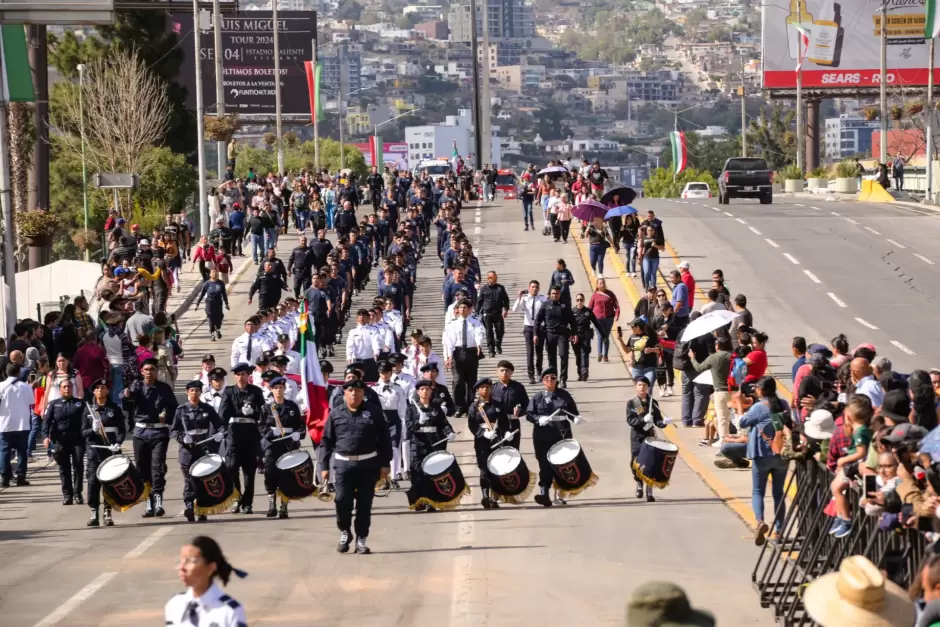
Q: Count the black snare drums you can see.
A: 7